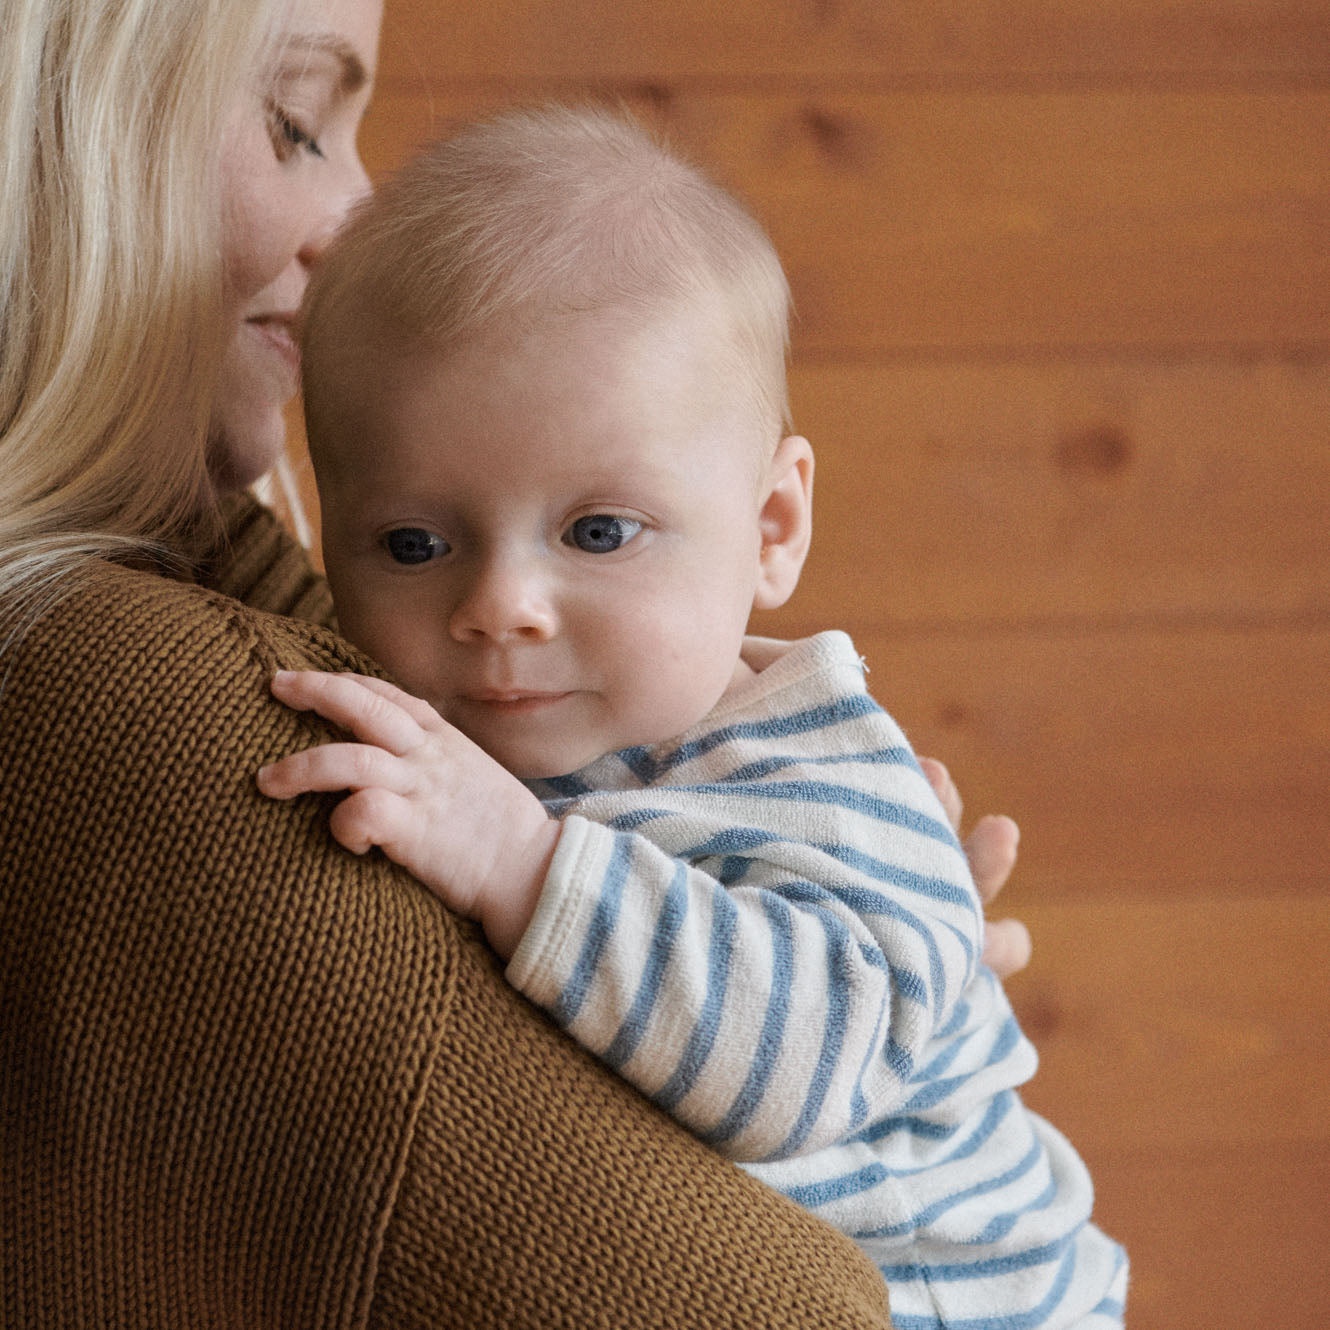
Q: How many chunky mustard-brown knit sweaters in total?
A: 1